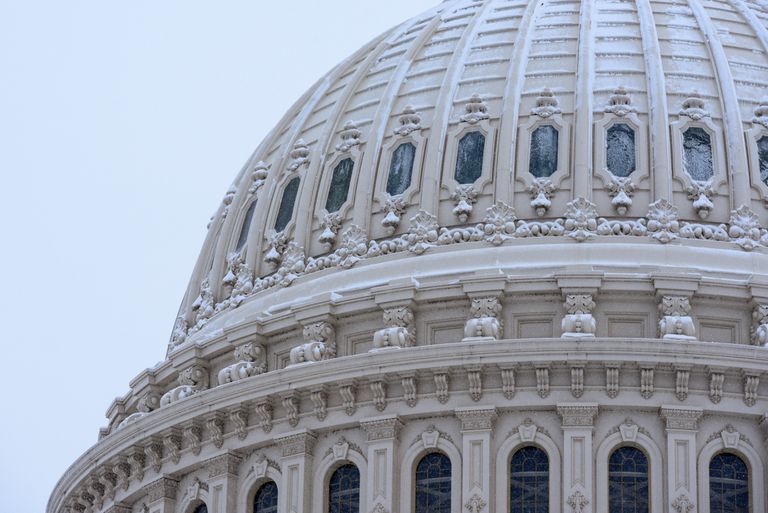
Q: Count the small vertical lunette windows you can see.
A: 9